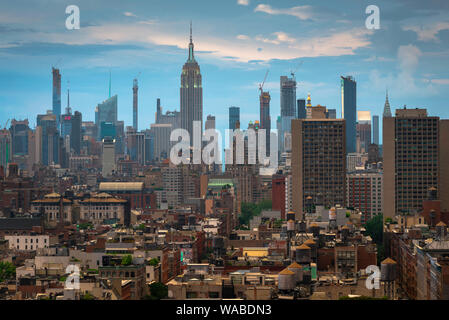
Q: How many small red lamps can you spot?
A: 2